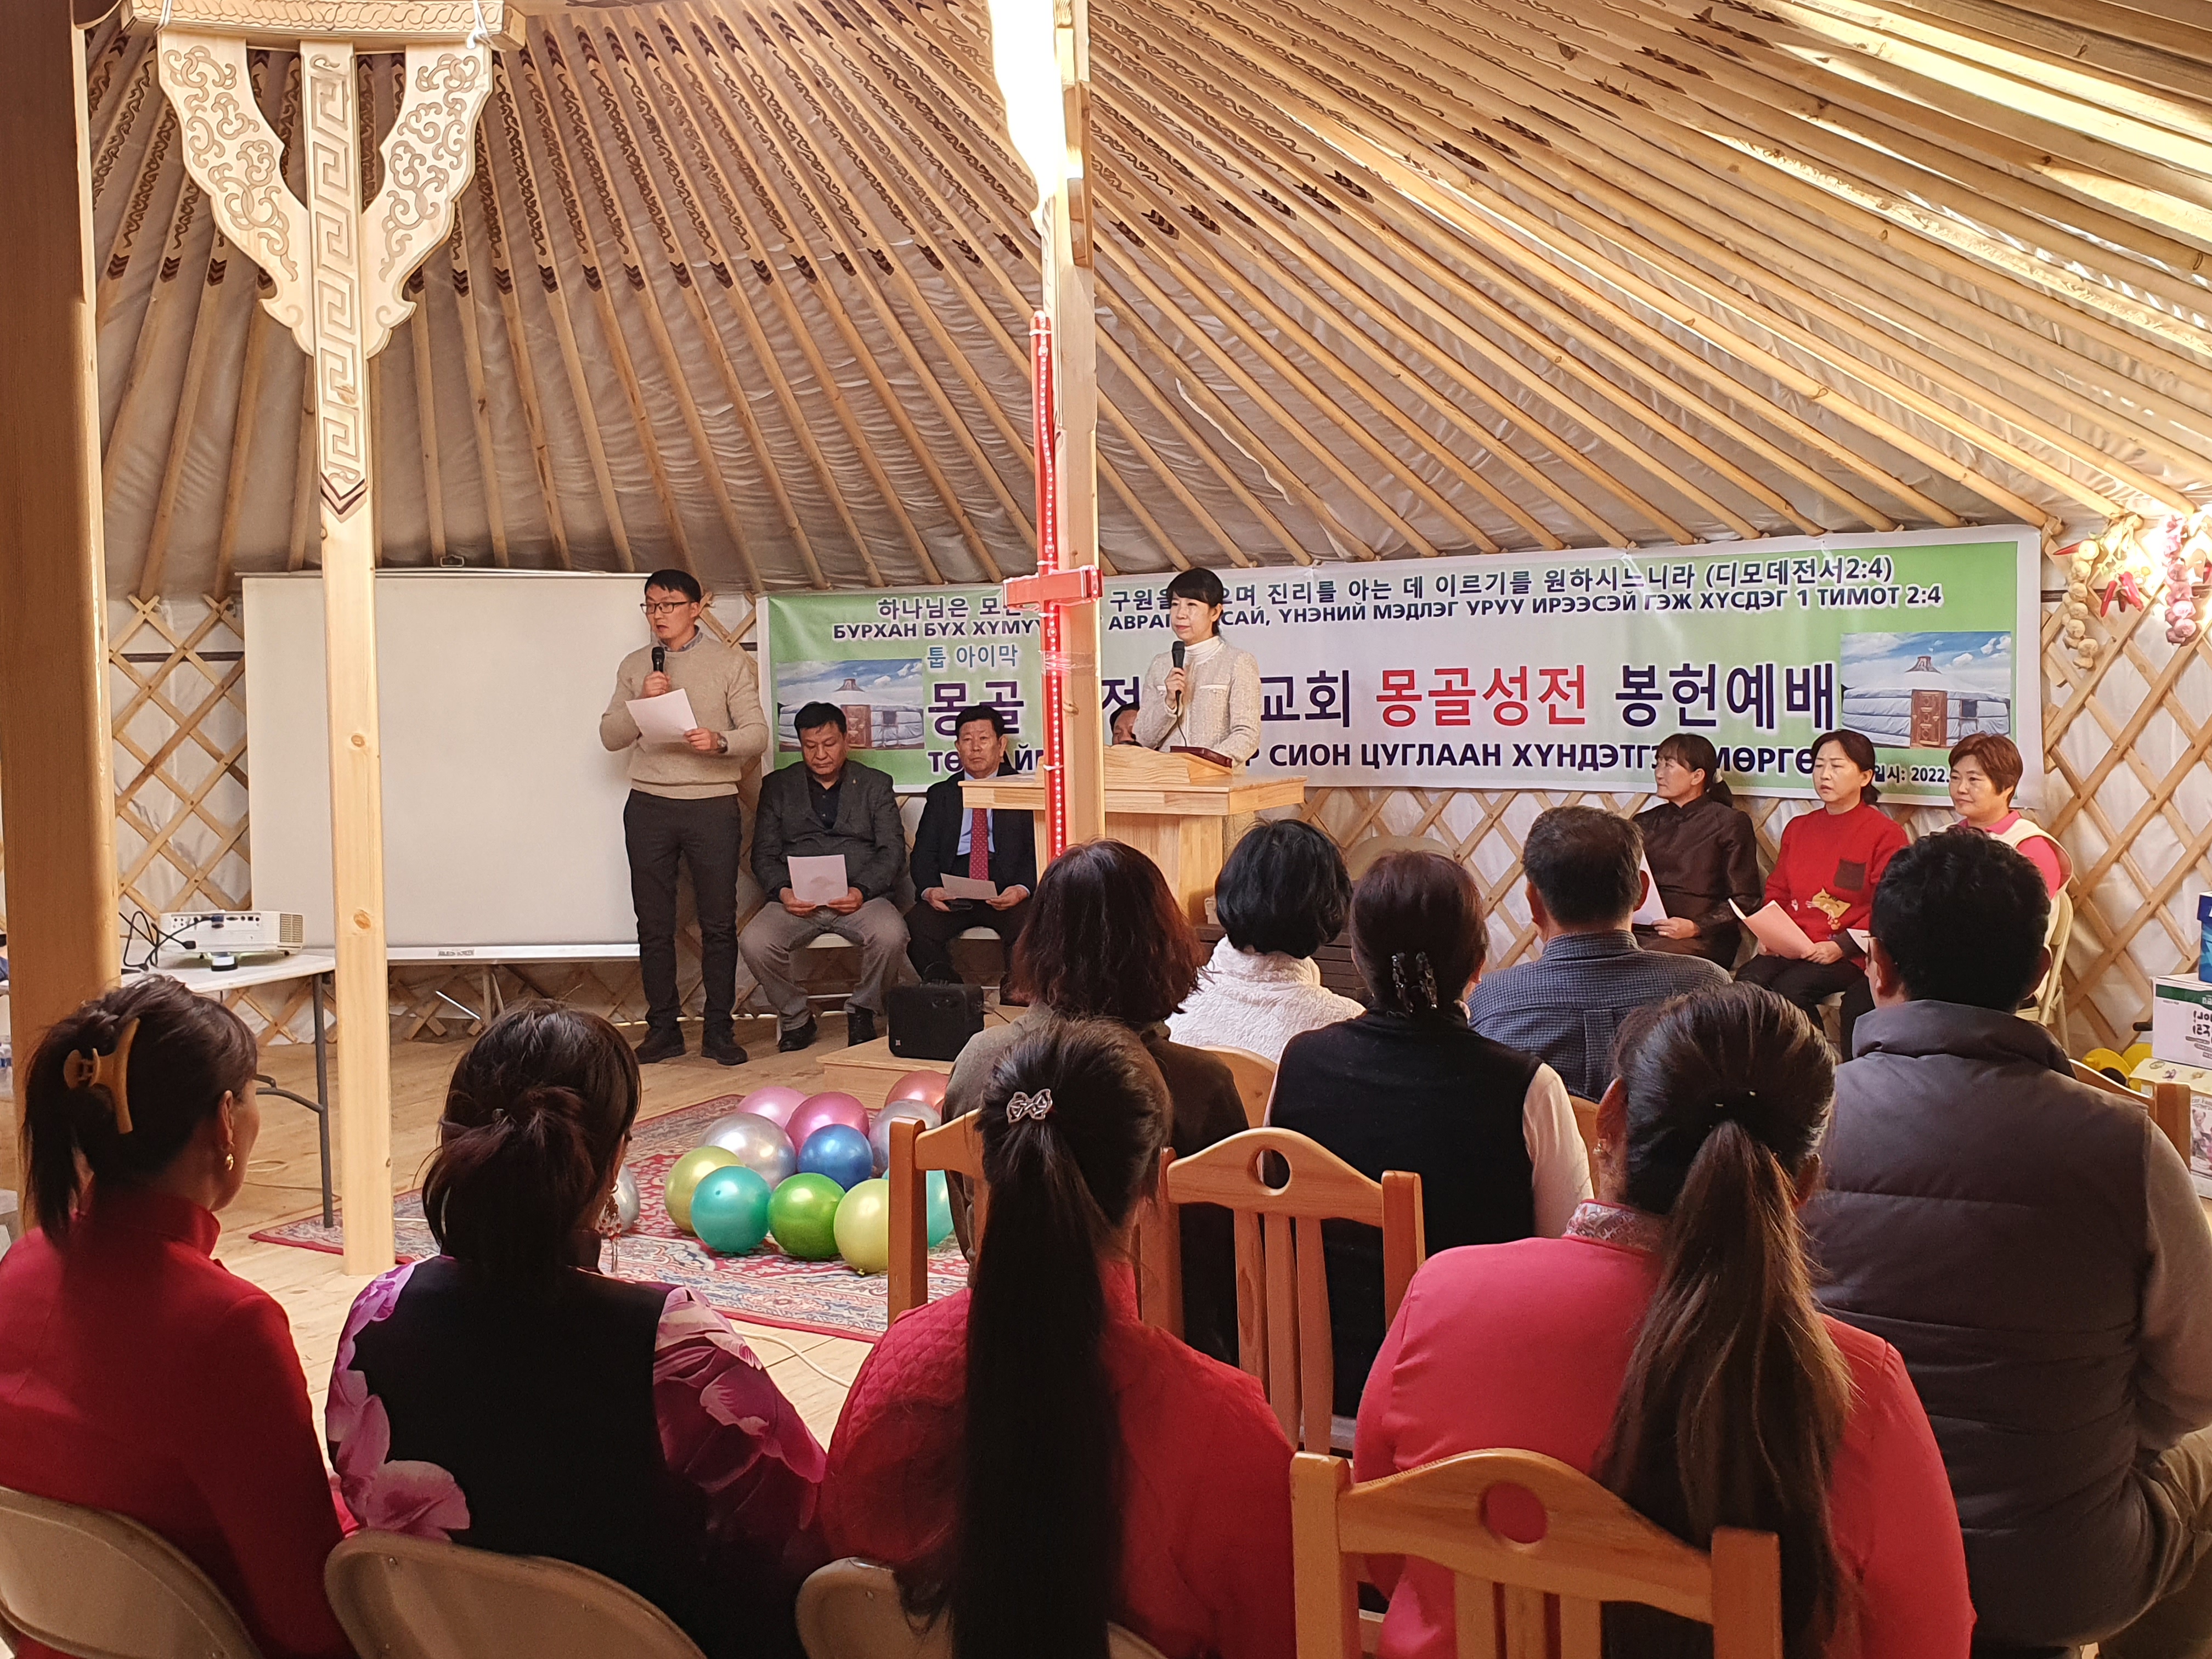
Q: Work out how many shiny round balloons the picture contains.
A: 12